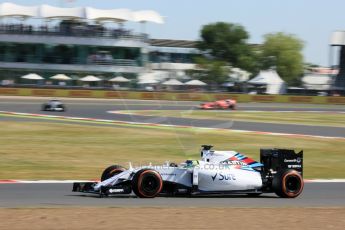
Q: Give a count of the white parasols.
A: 7